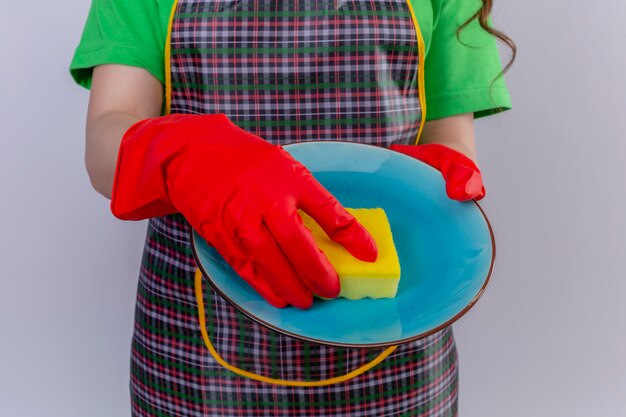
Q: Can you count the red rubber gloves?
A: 2